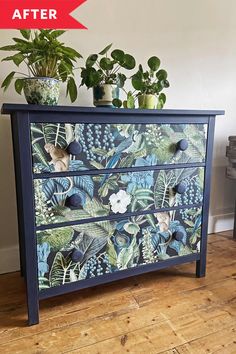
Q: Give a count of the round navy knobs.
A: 6